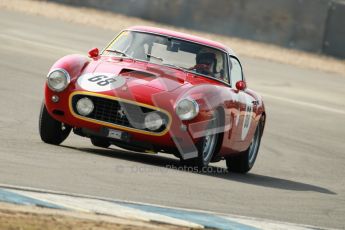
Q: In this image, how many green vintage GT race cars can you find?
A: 0